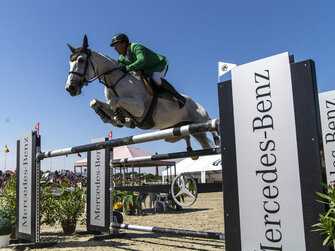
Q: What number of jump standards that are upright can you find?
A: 4